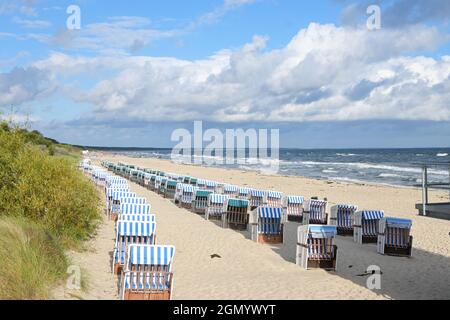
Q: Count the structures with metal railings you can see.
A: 1